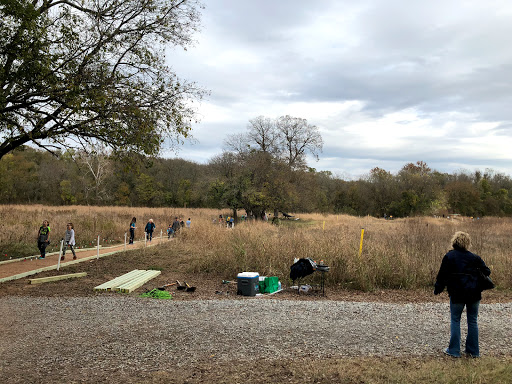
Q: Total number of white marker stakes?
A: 5